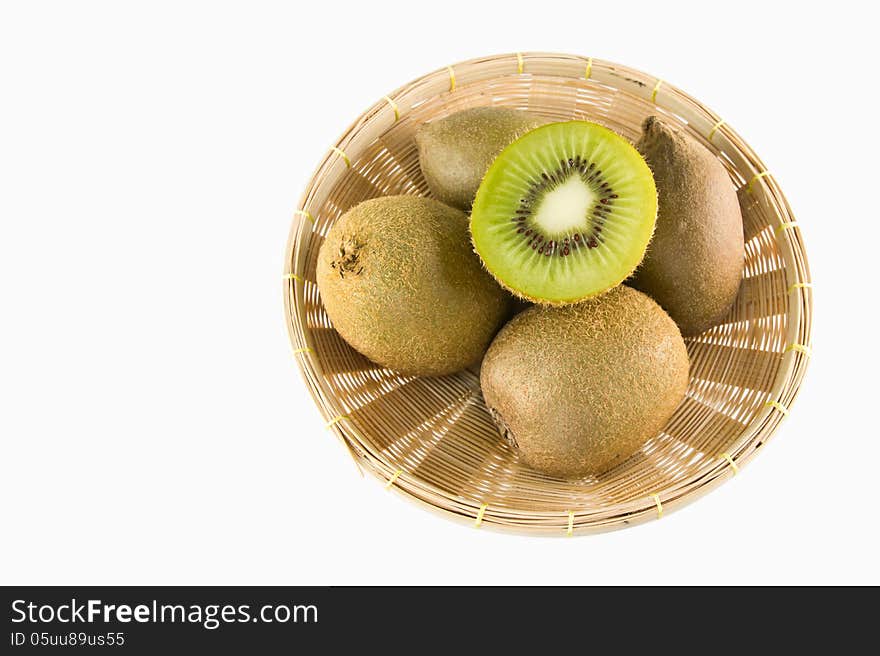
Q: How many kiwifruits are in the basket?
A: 5